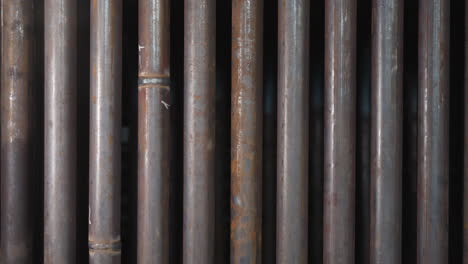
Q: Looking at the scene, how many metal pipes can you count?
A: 10